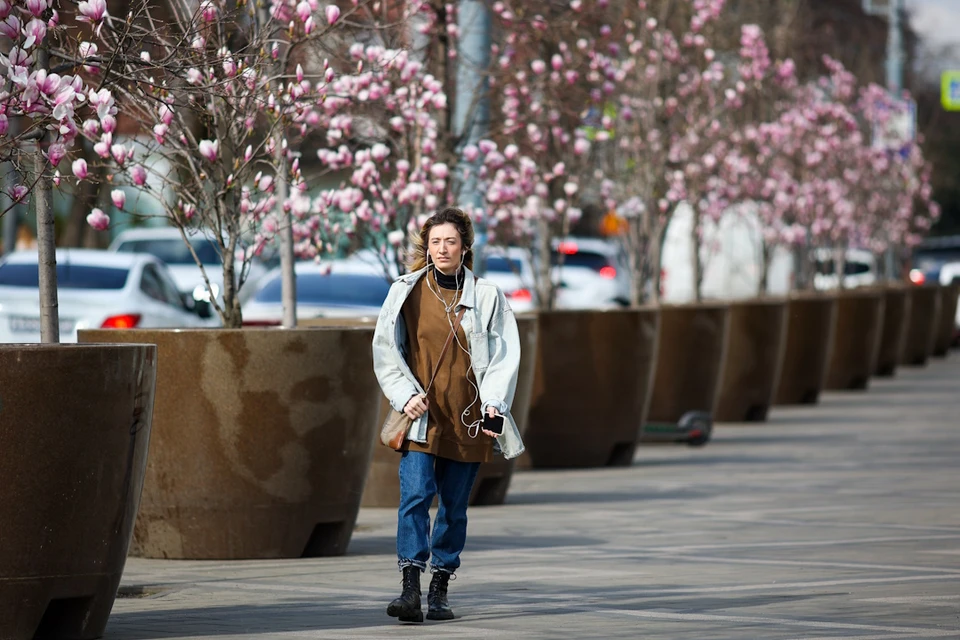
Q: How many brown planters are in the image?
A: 11